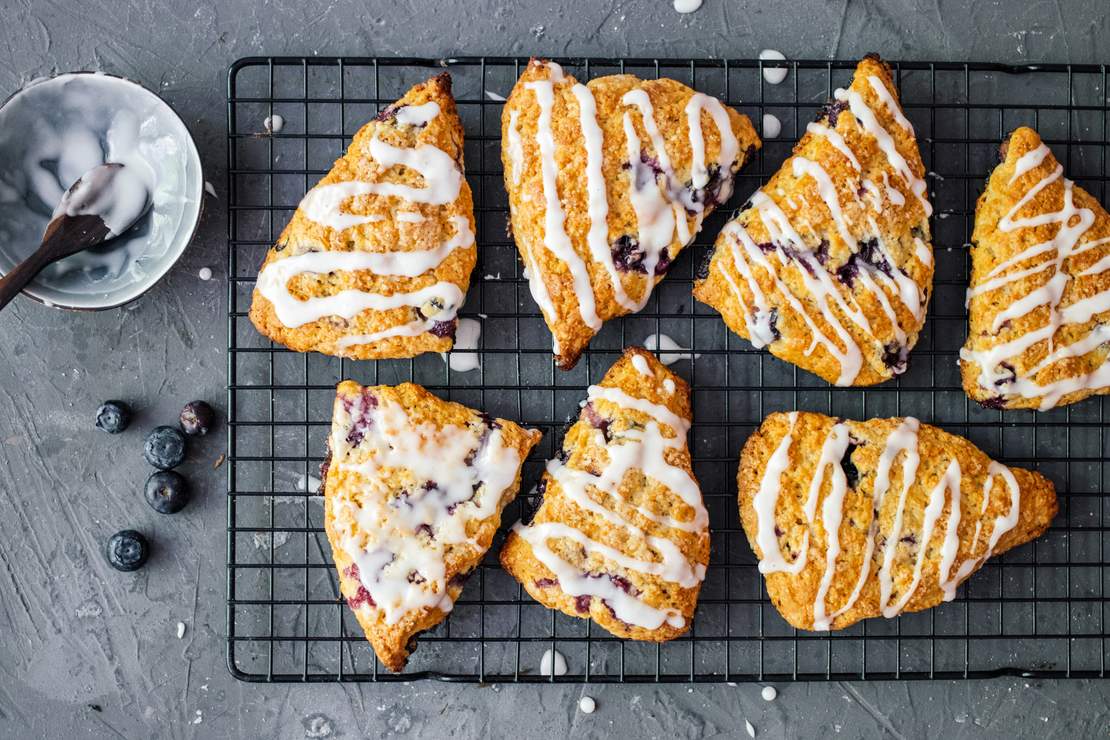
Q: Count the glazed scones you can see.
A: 7